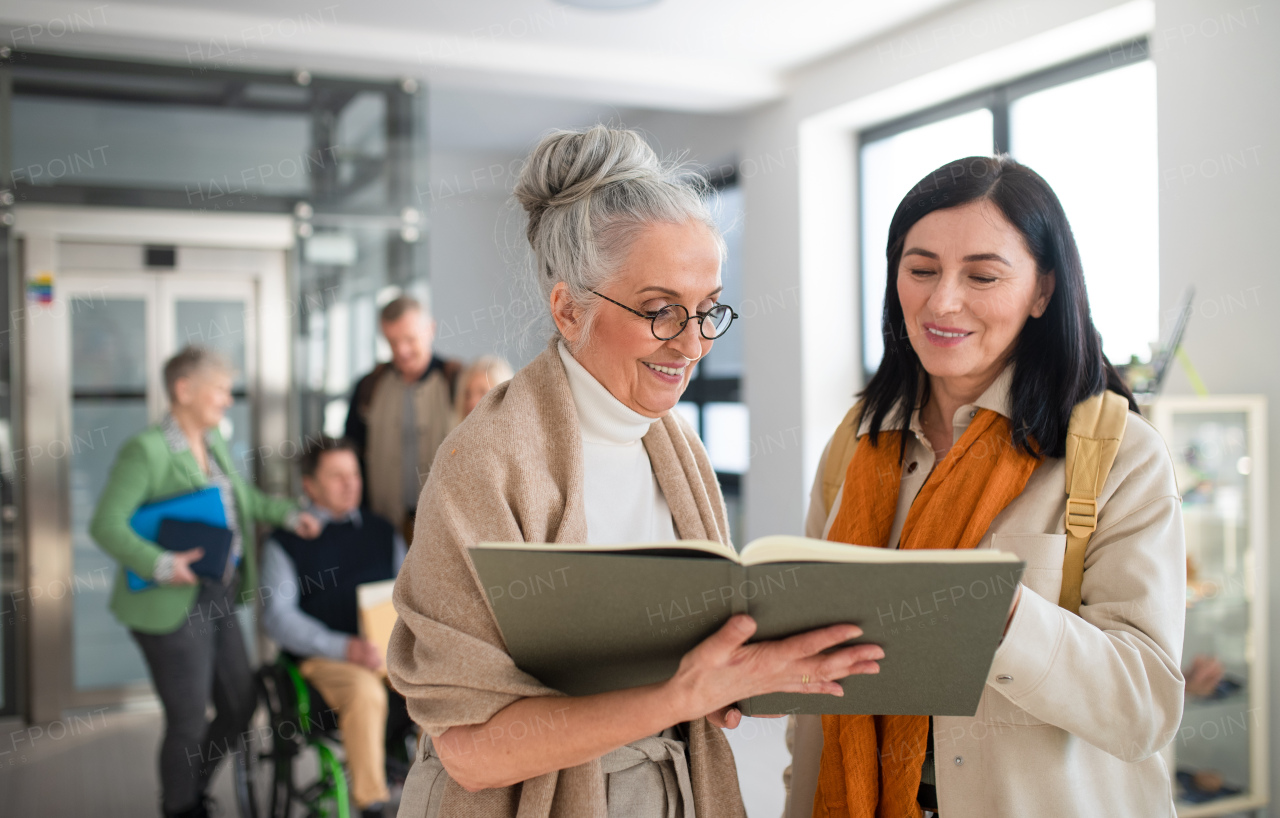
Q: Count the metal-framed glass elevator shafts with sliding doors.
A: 1